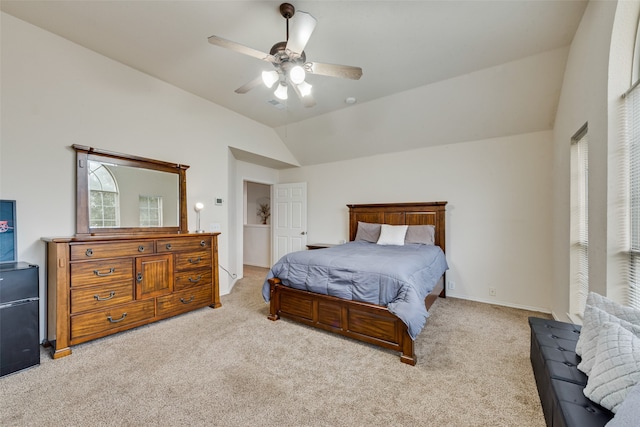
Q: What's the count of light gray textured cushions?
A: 3